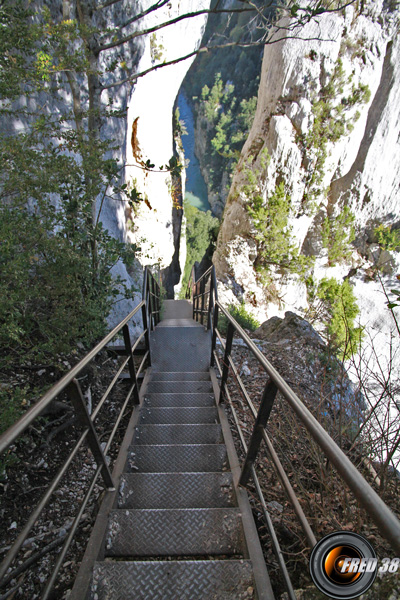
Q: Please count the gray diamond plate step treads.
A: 9